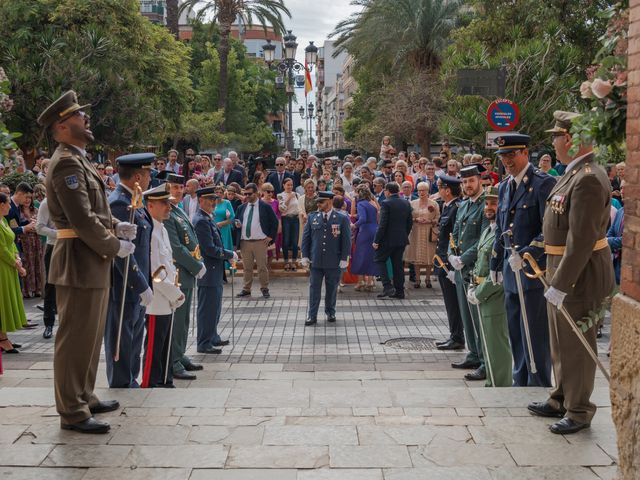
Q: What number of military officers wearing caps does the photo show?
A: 11